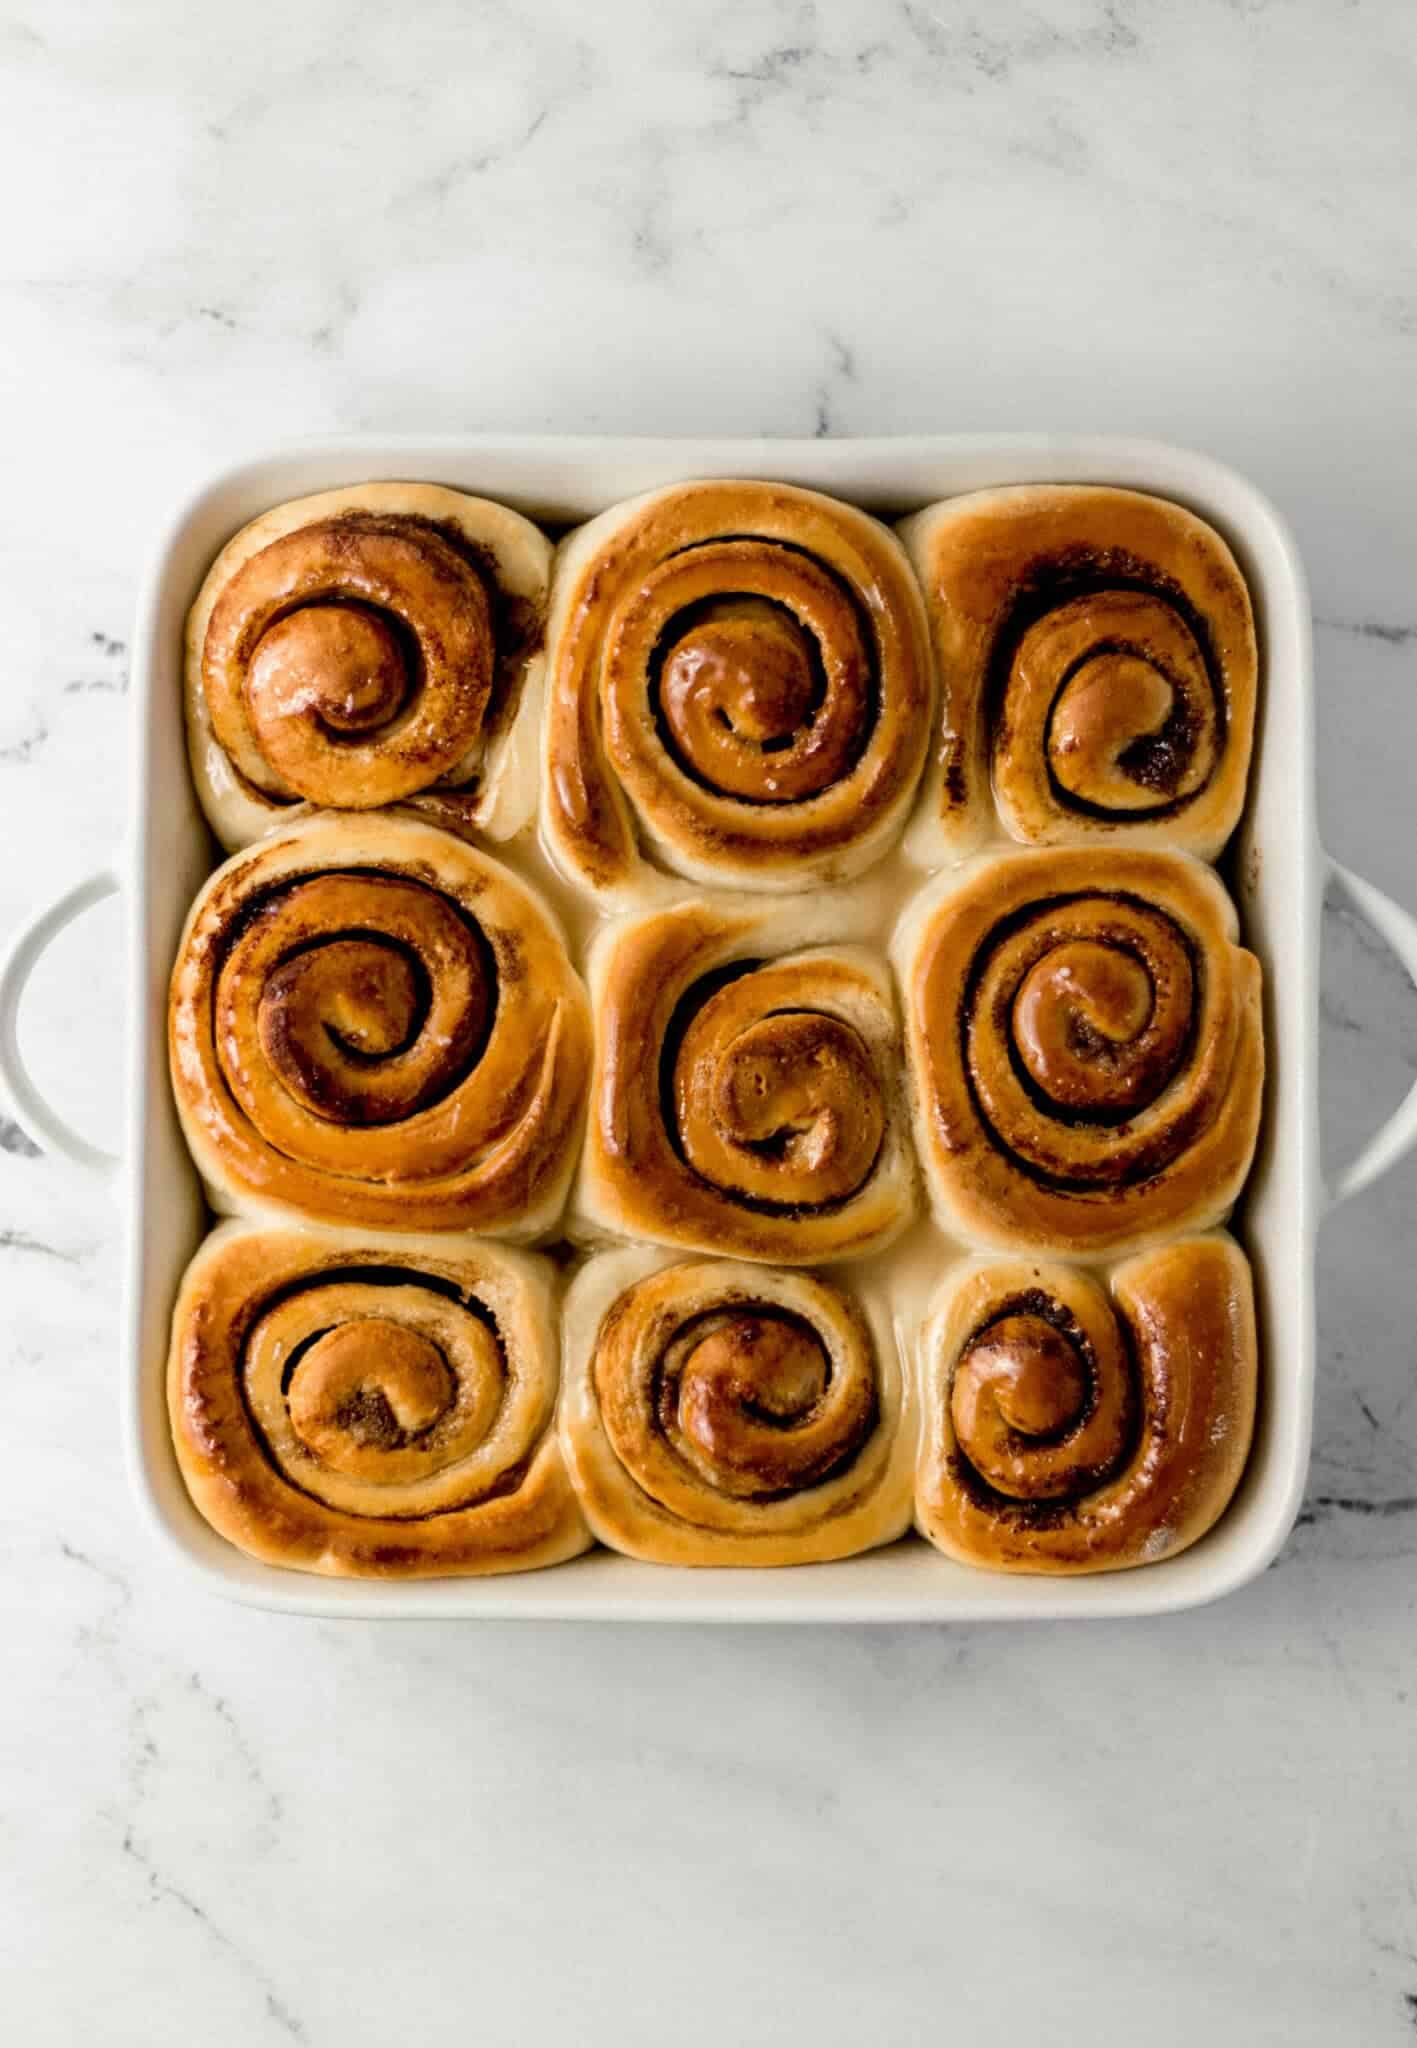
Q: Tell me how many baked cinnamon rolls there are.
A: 9